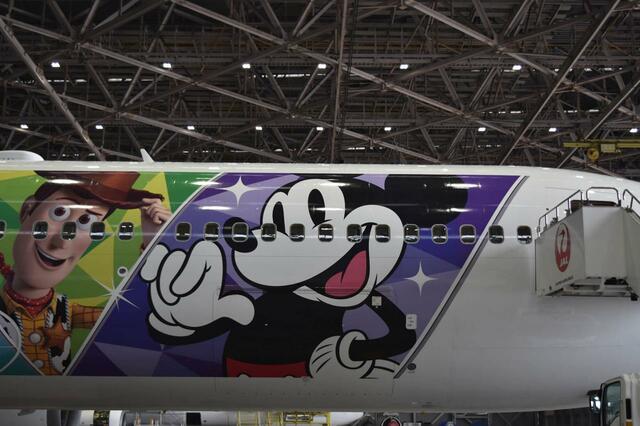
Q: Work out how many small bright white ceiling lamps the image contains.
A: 15